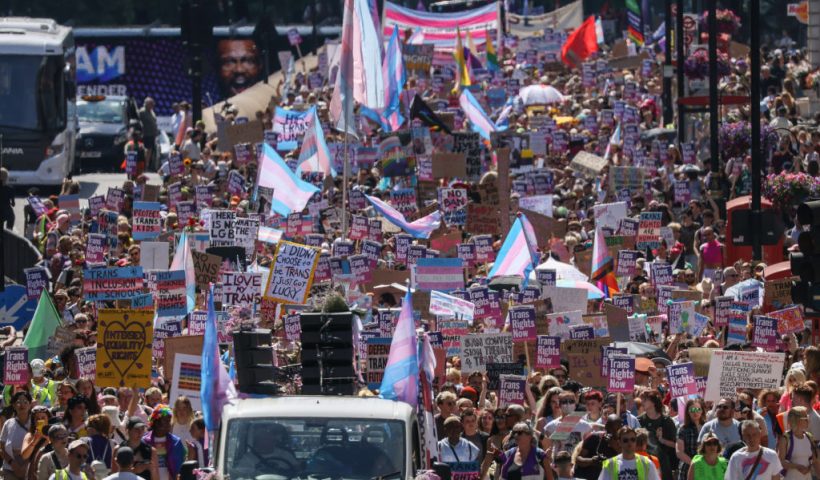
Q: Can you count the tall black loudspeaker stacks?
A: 2